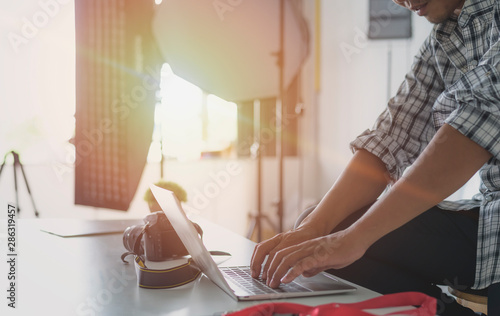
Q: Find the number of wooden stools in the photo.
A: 1